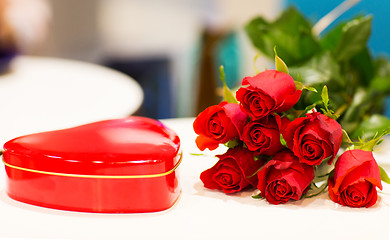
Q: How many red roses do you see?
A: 7